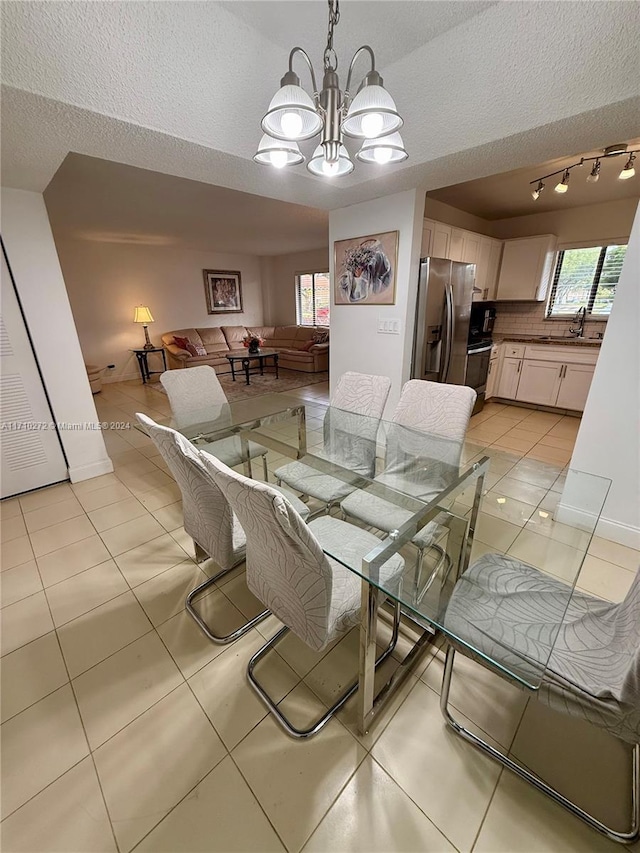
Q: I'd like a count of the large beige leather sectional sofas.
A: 1